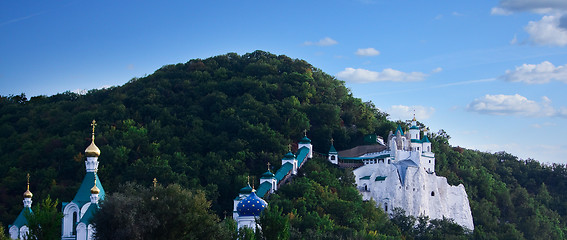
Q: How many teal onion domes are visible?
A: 4